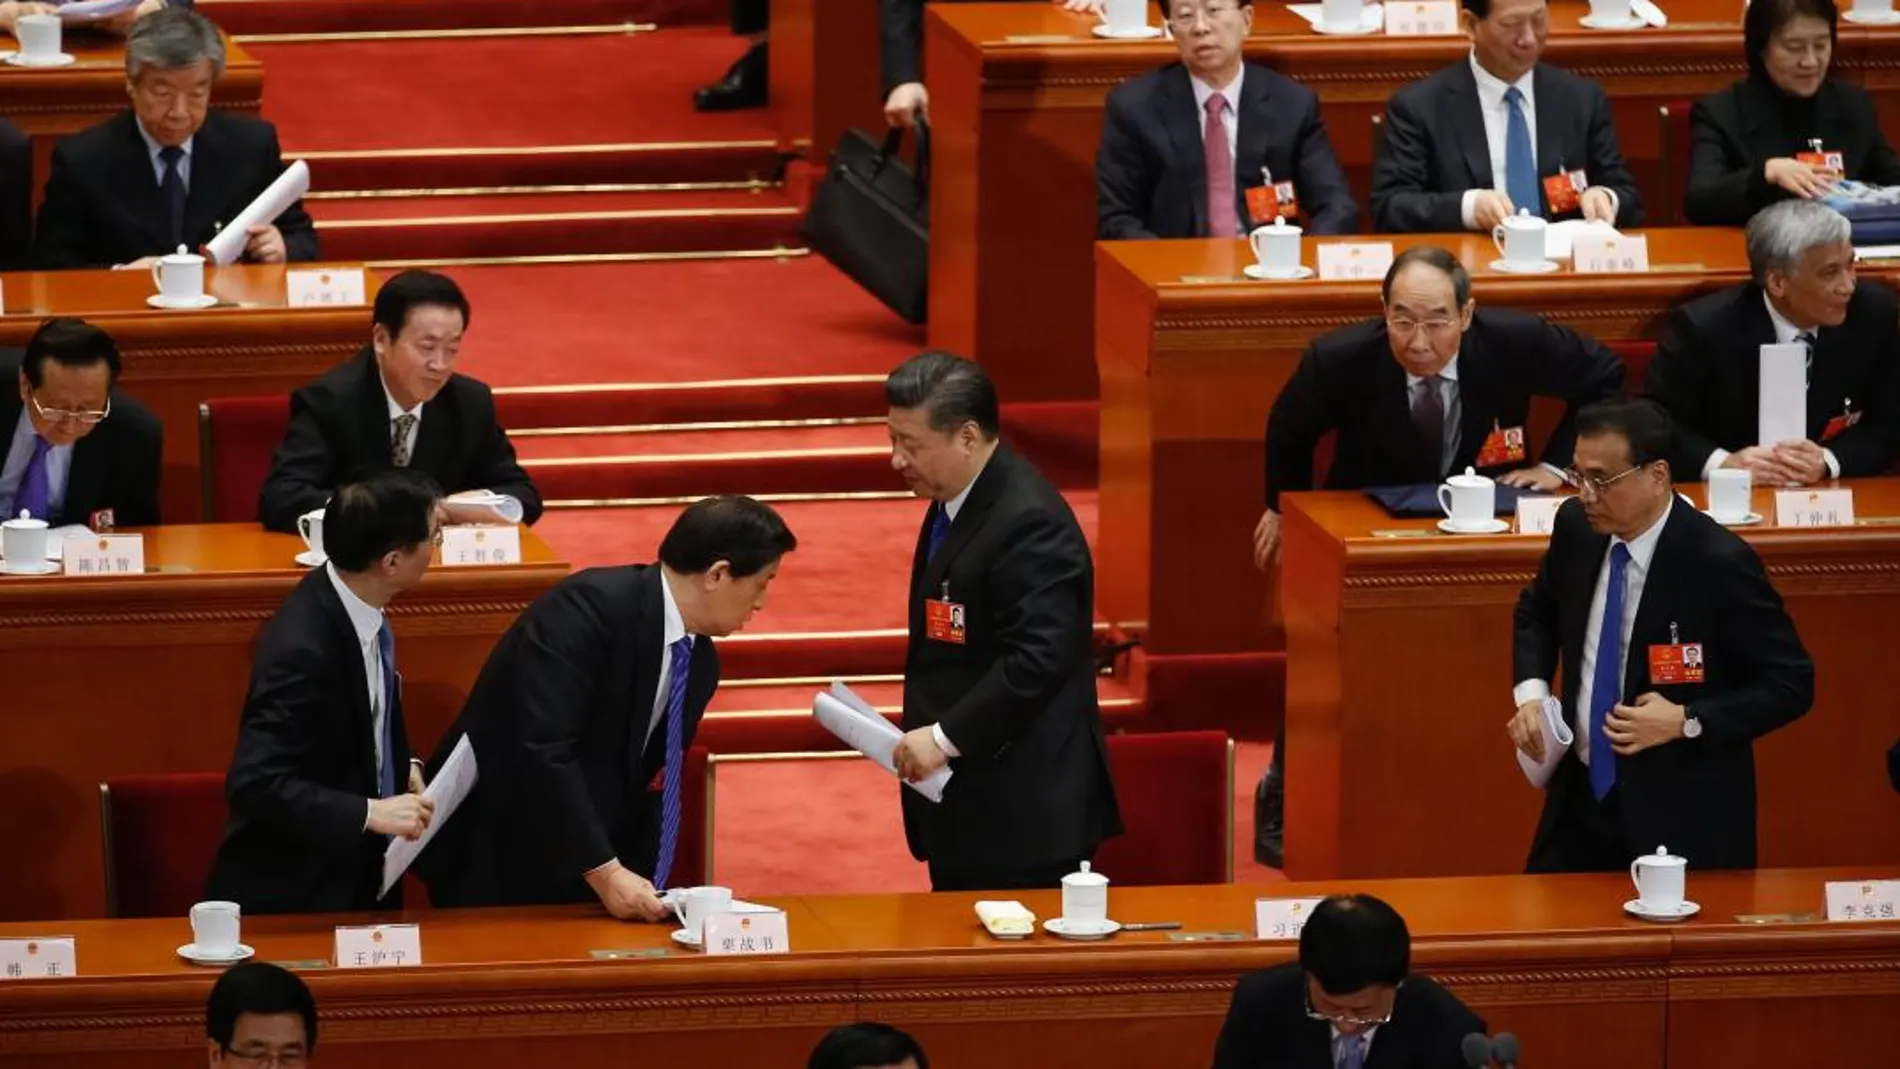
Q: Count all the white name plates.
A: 13